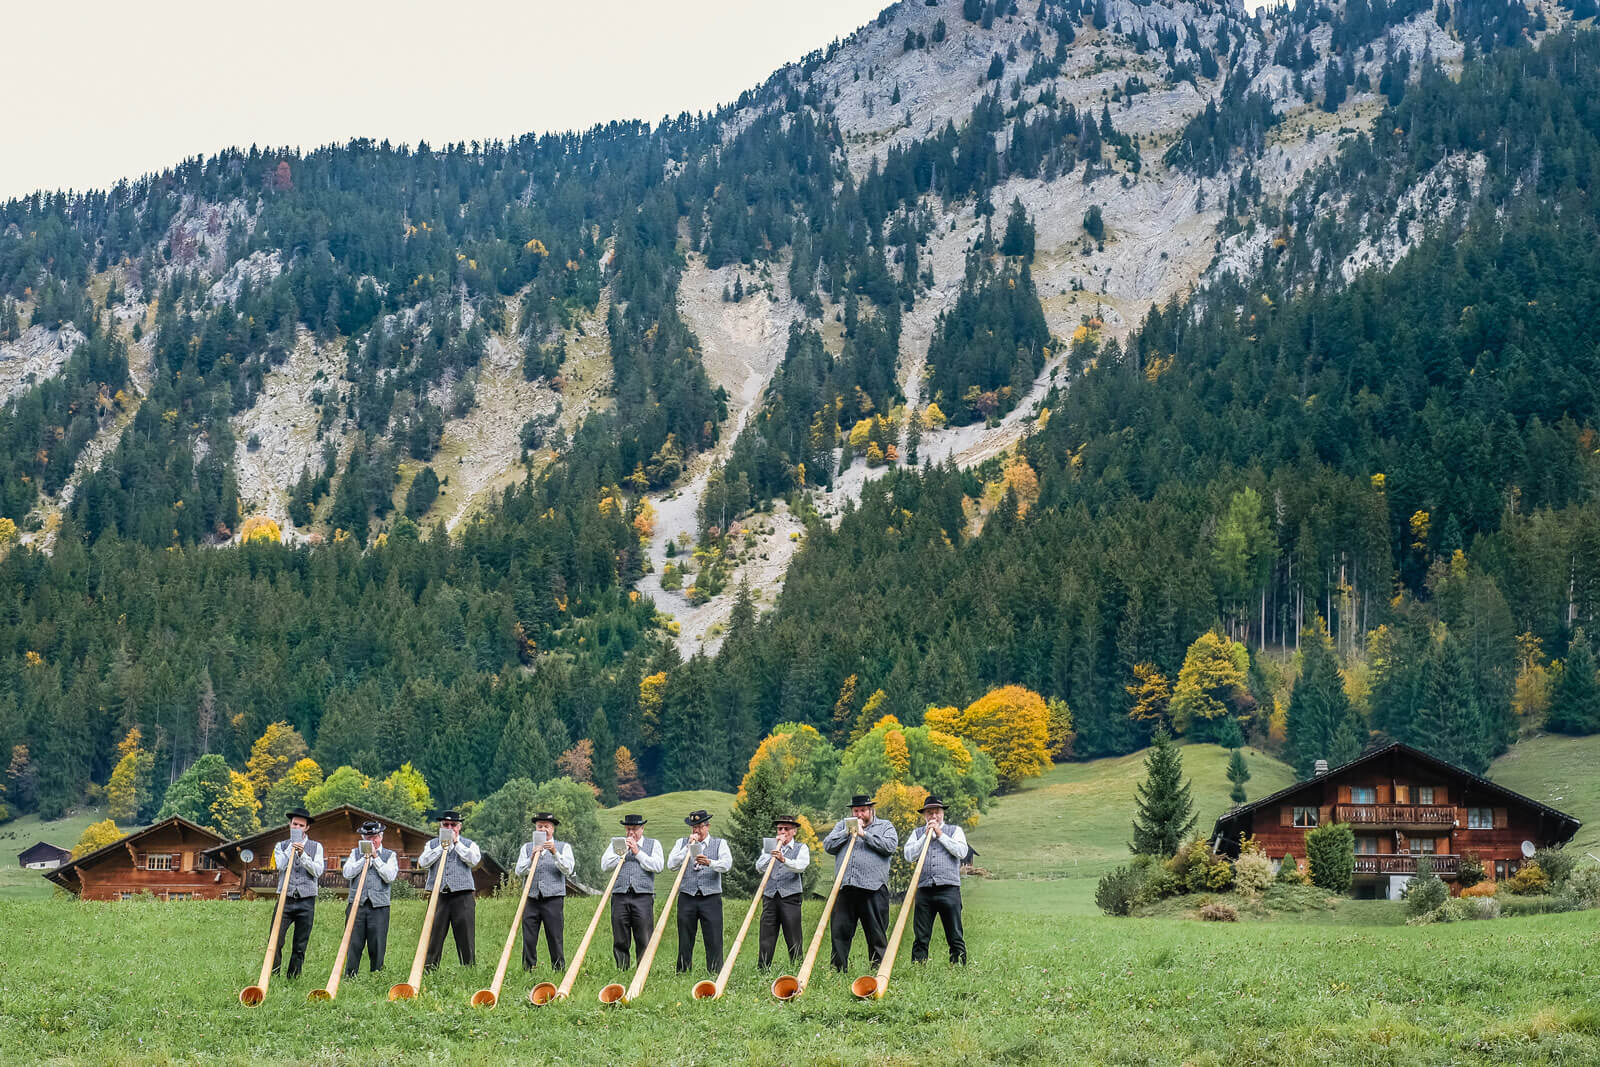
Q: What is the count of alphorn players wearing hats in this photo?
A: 9